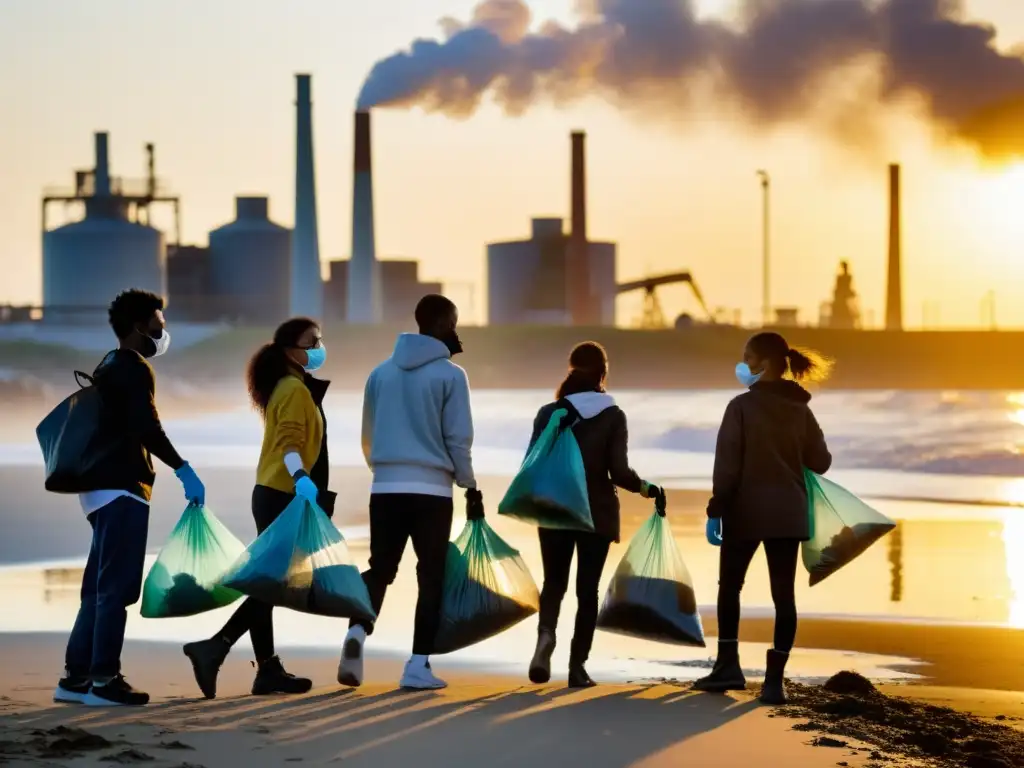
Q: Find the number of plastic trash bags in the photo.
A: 6